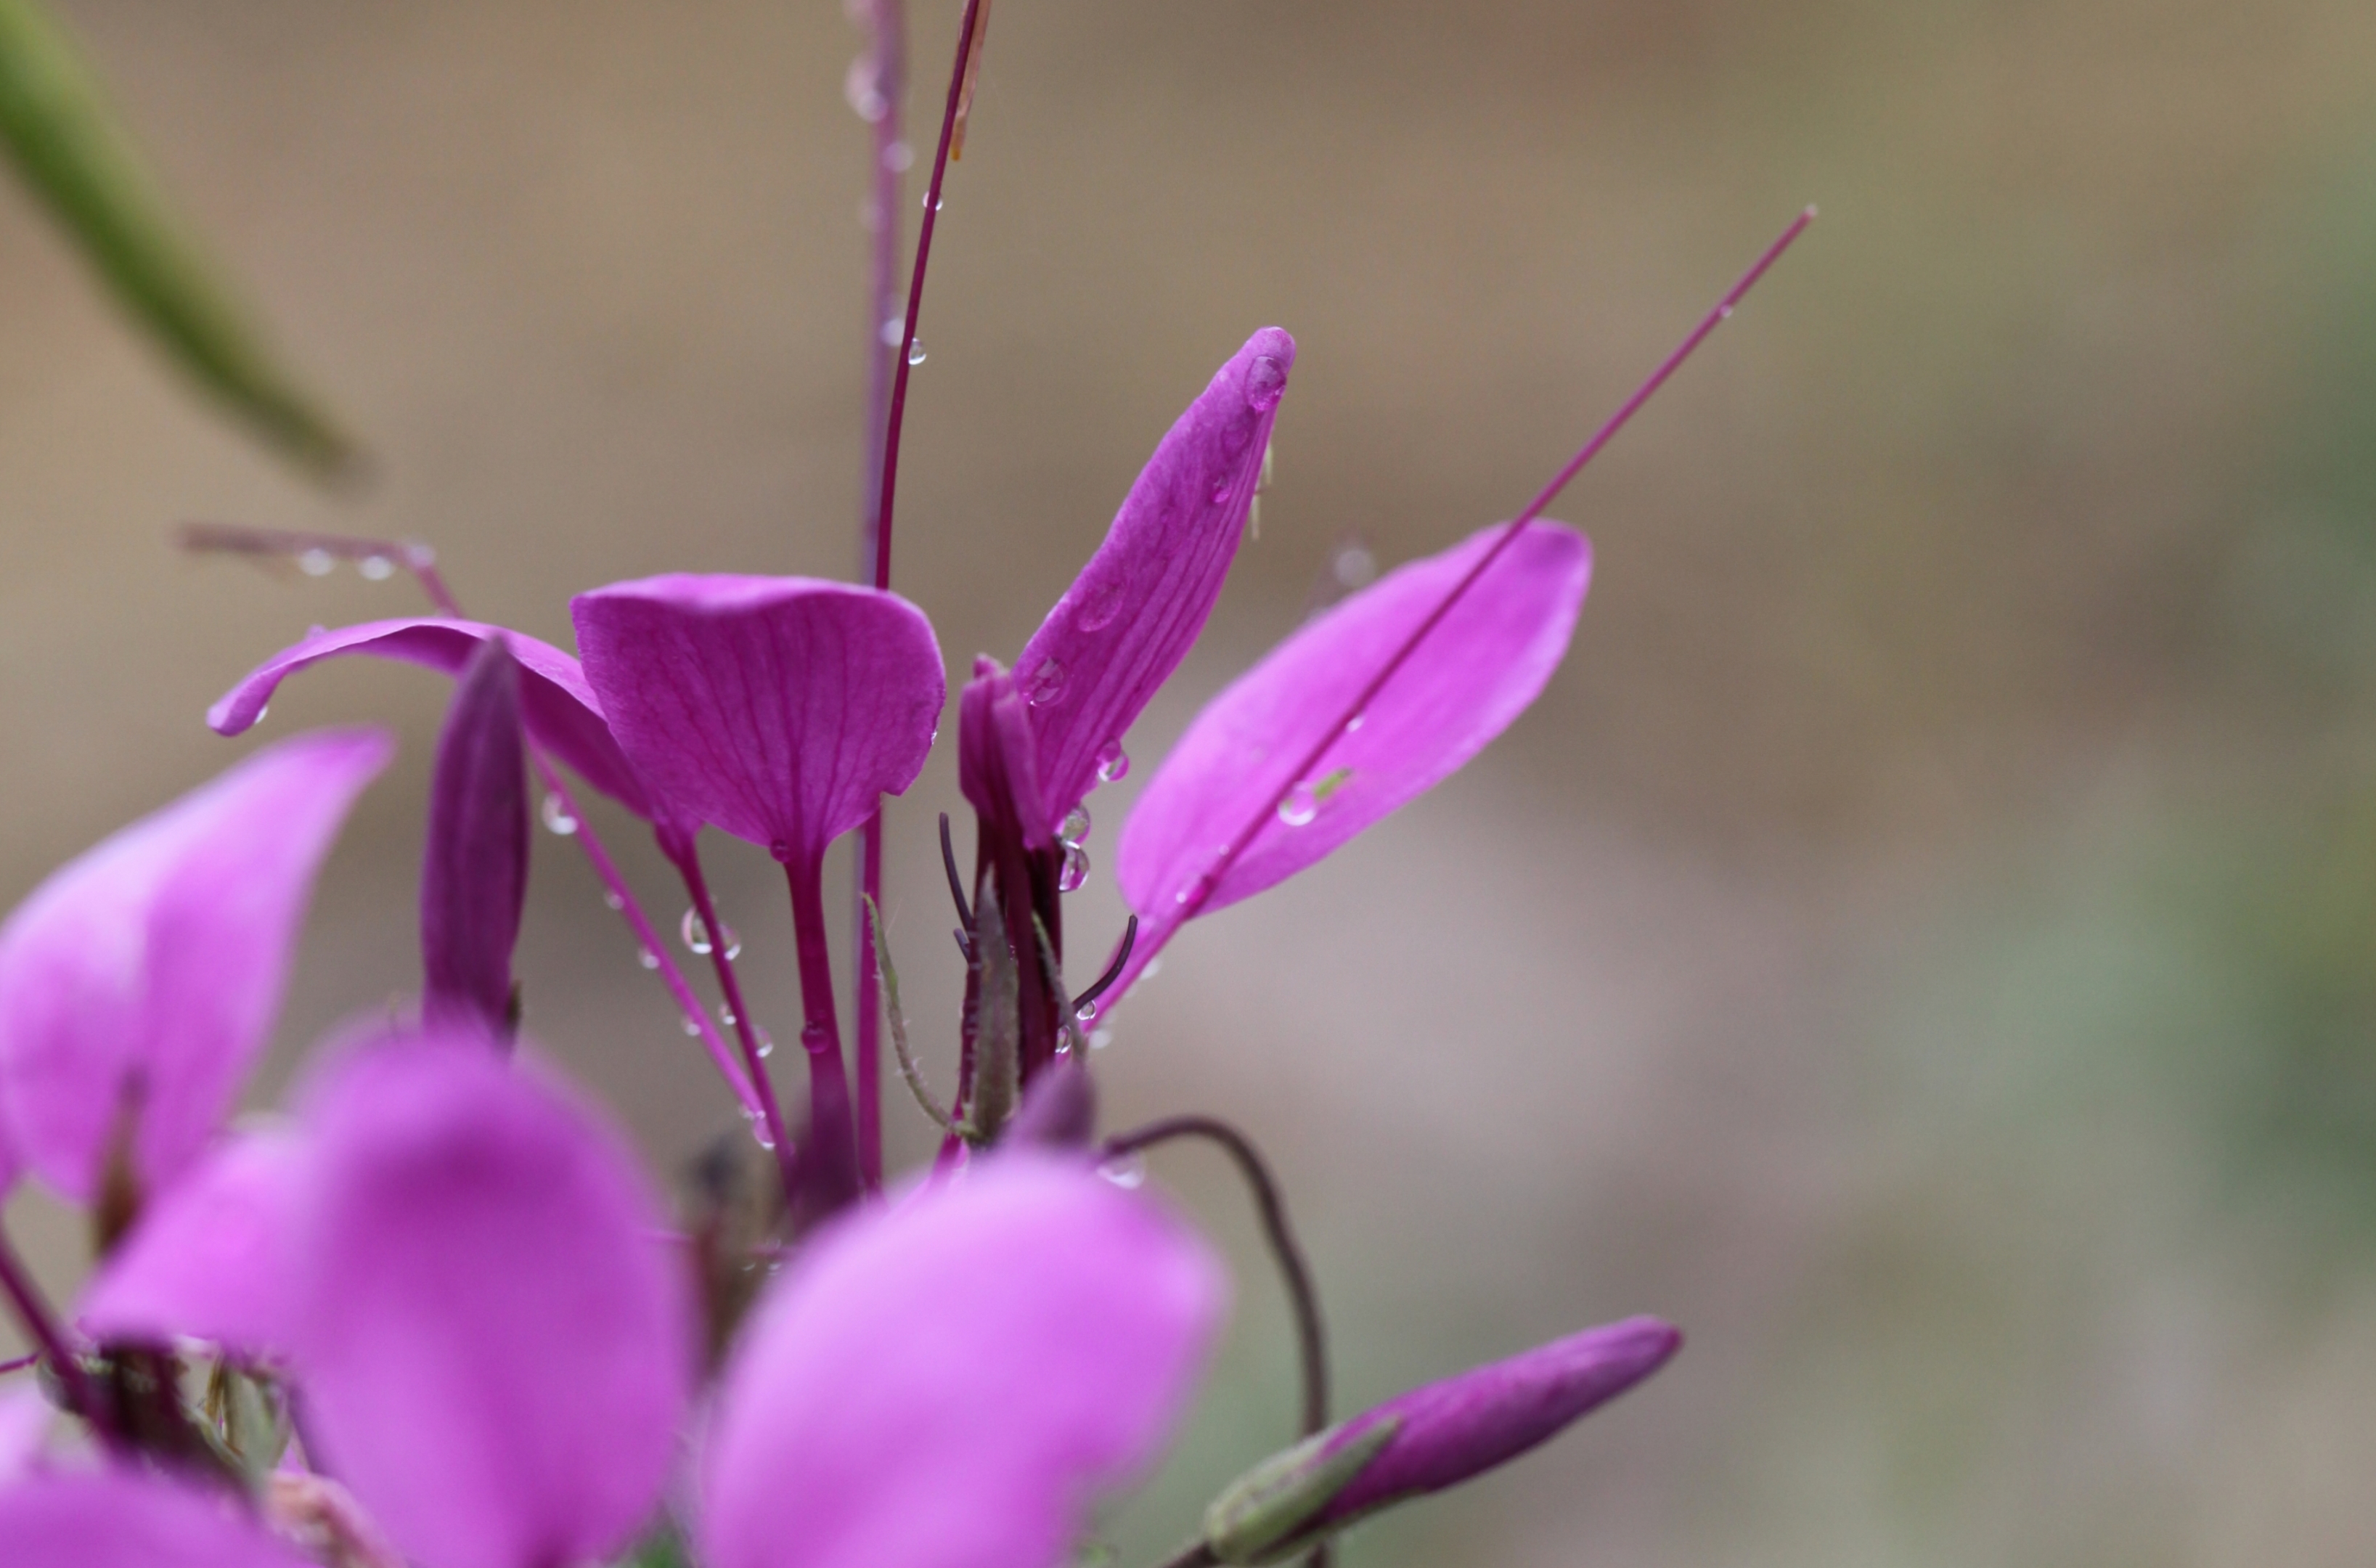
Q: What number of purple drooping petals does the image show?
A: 1